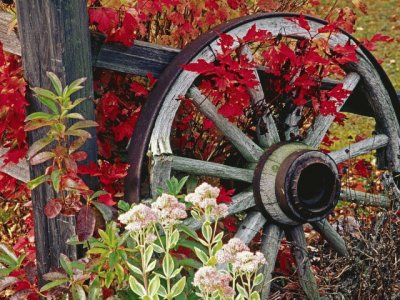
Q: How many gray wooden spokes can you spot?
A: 12